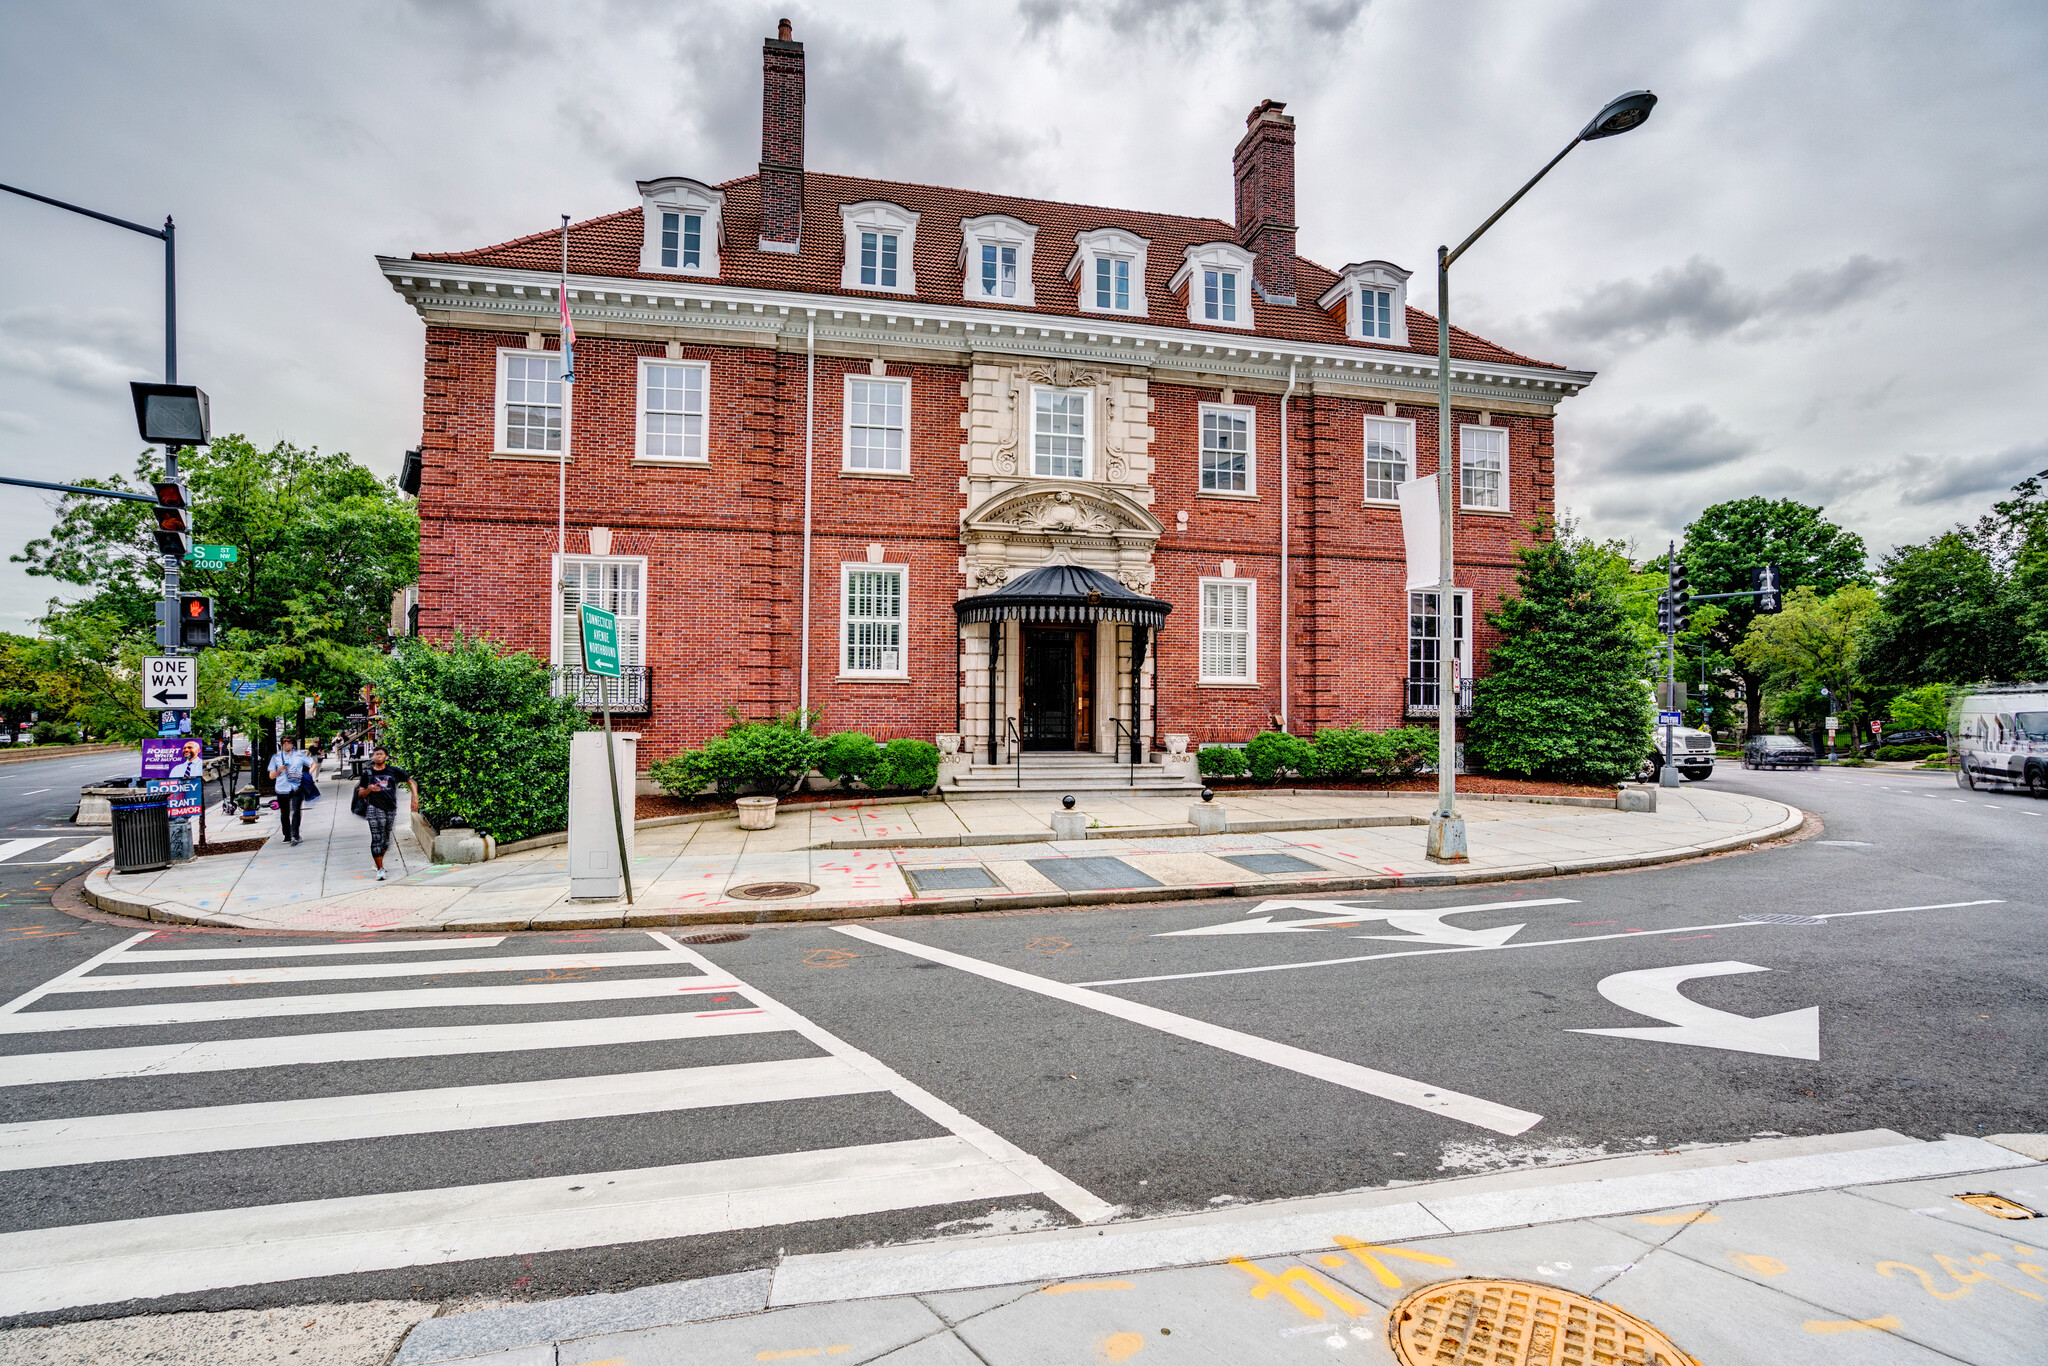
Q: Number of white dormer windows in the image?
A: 6